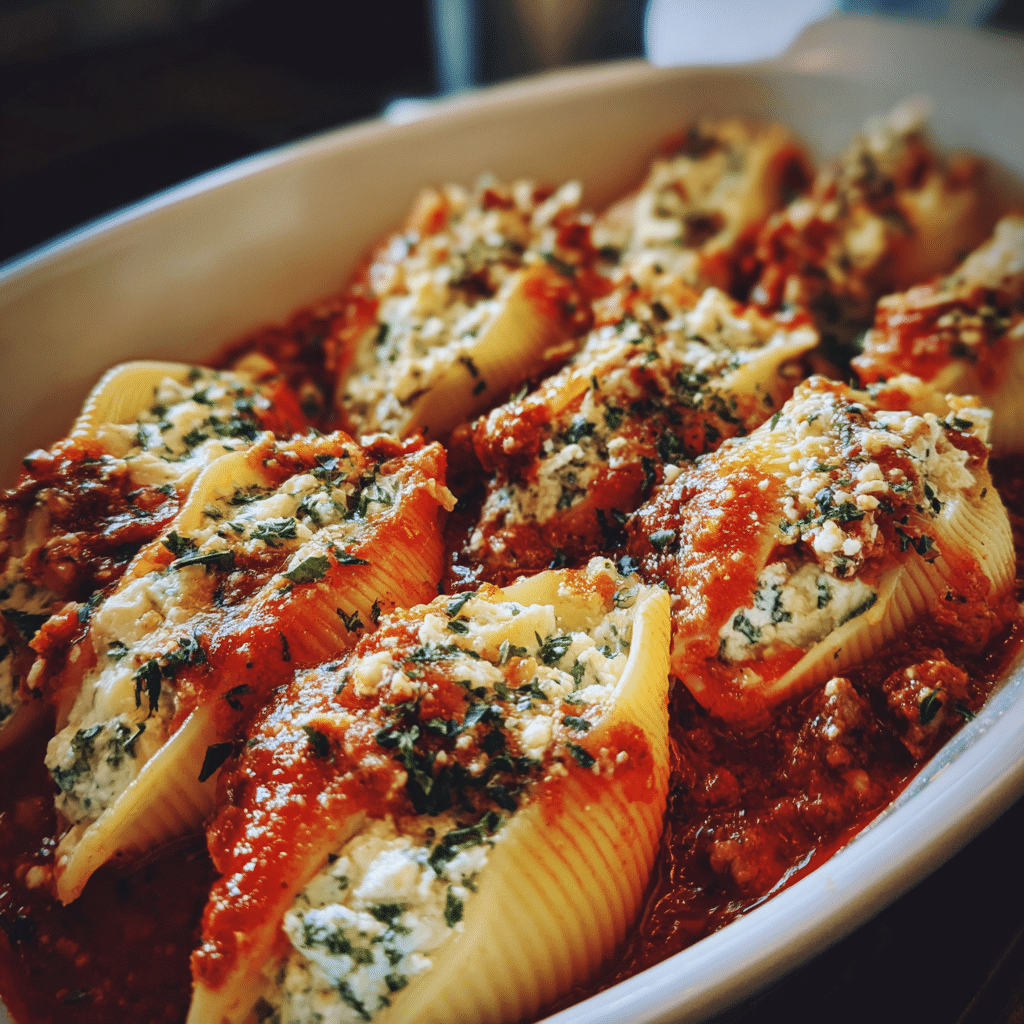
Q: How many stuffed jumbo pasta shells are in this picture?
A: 9